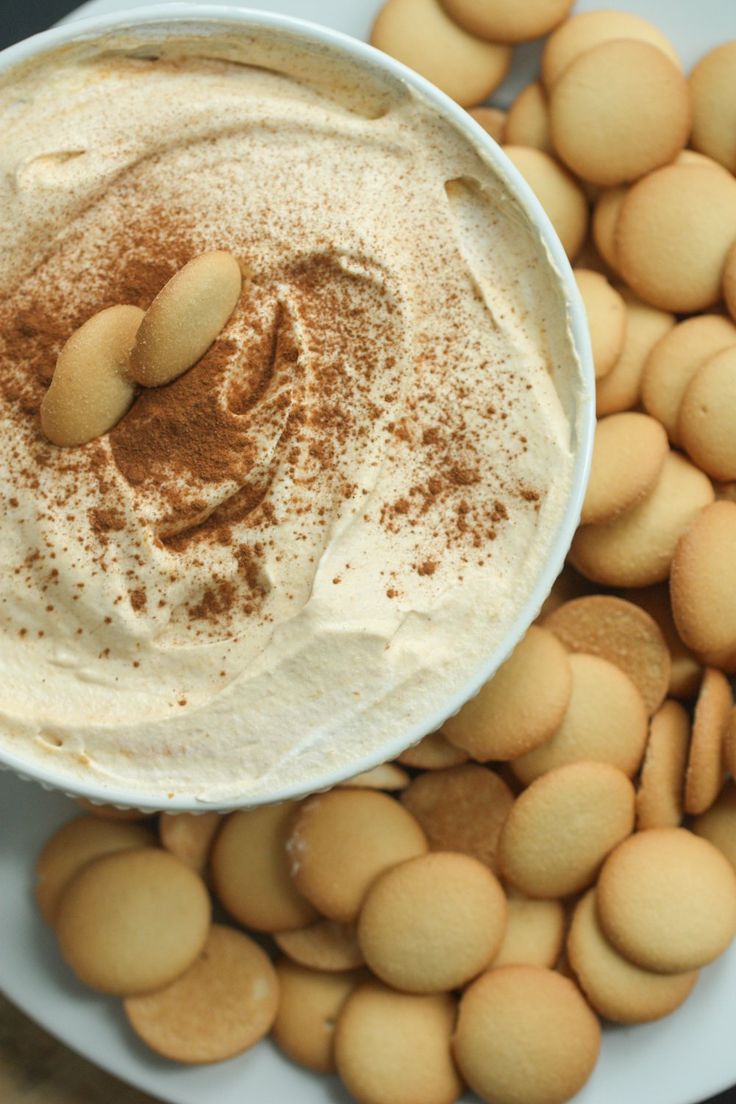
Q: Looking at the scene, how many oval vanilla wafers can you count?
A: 2